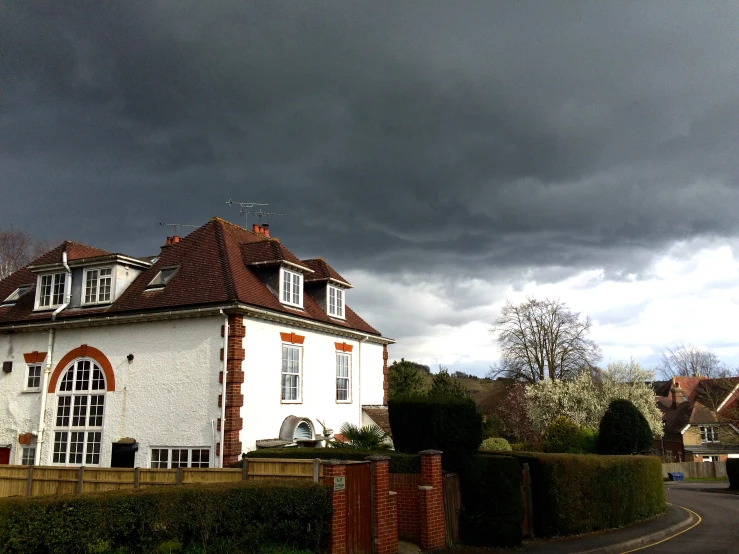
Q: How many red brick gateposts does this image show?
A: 3